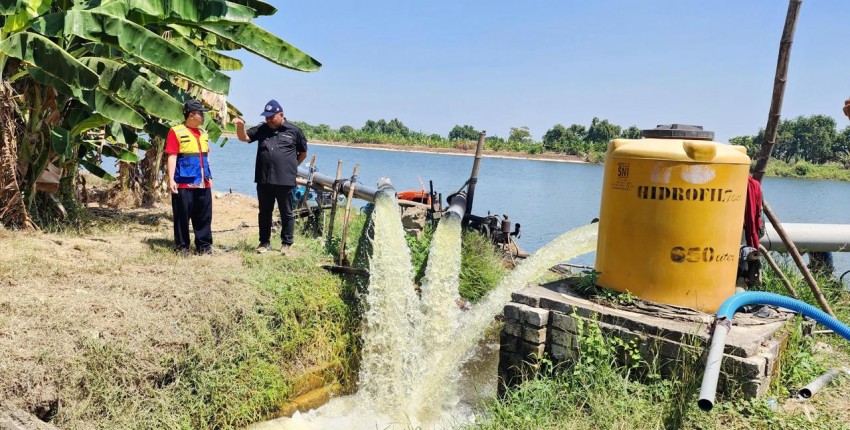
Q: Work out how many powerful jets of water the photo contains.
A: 3